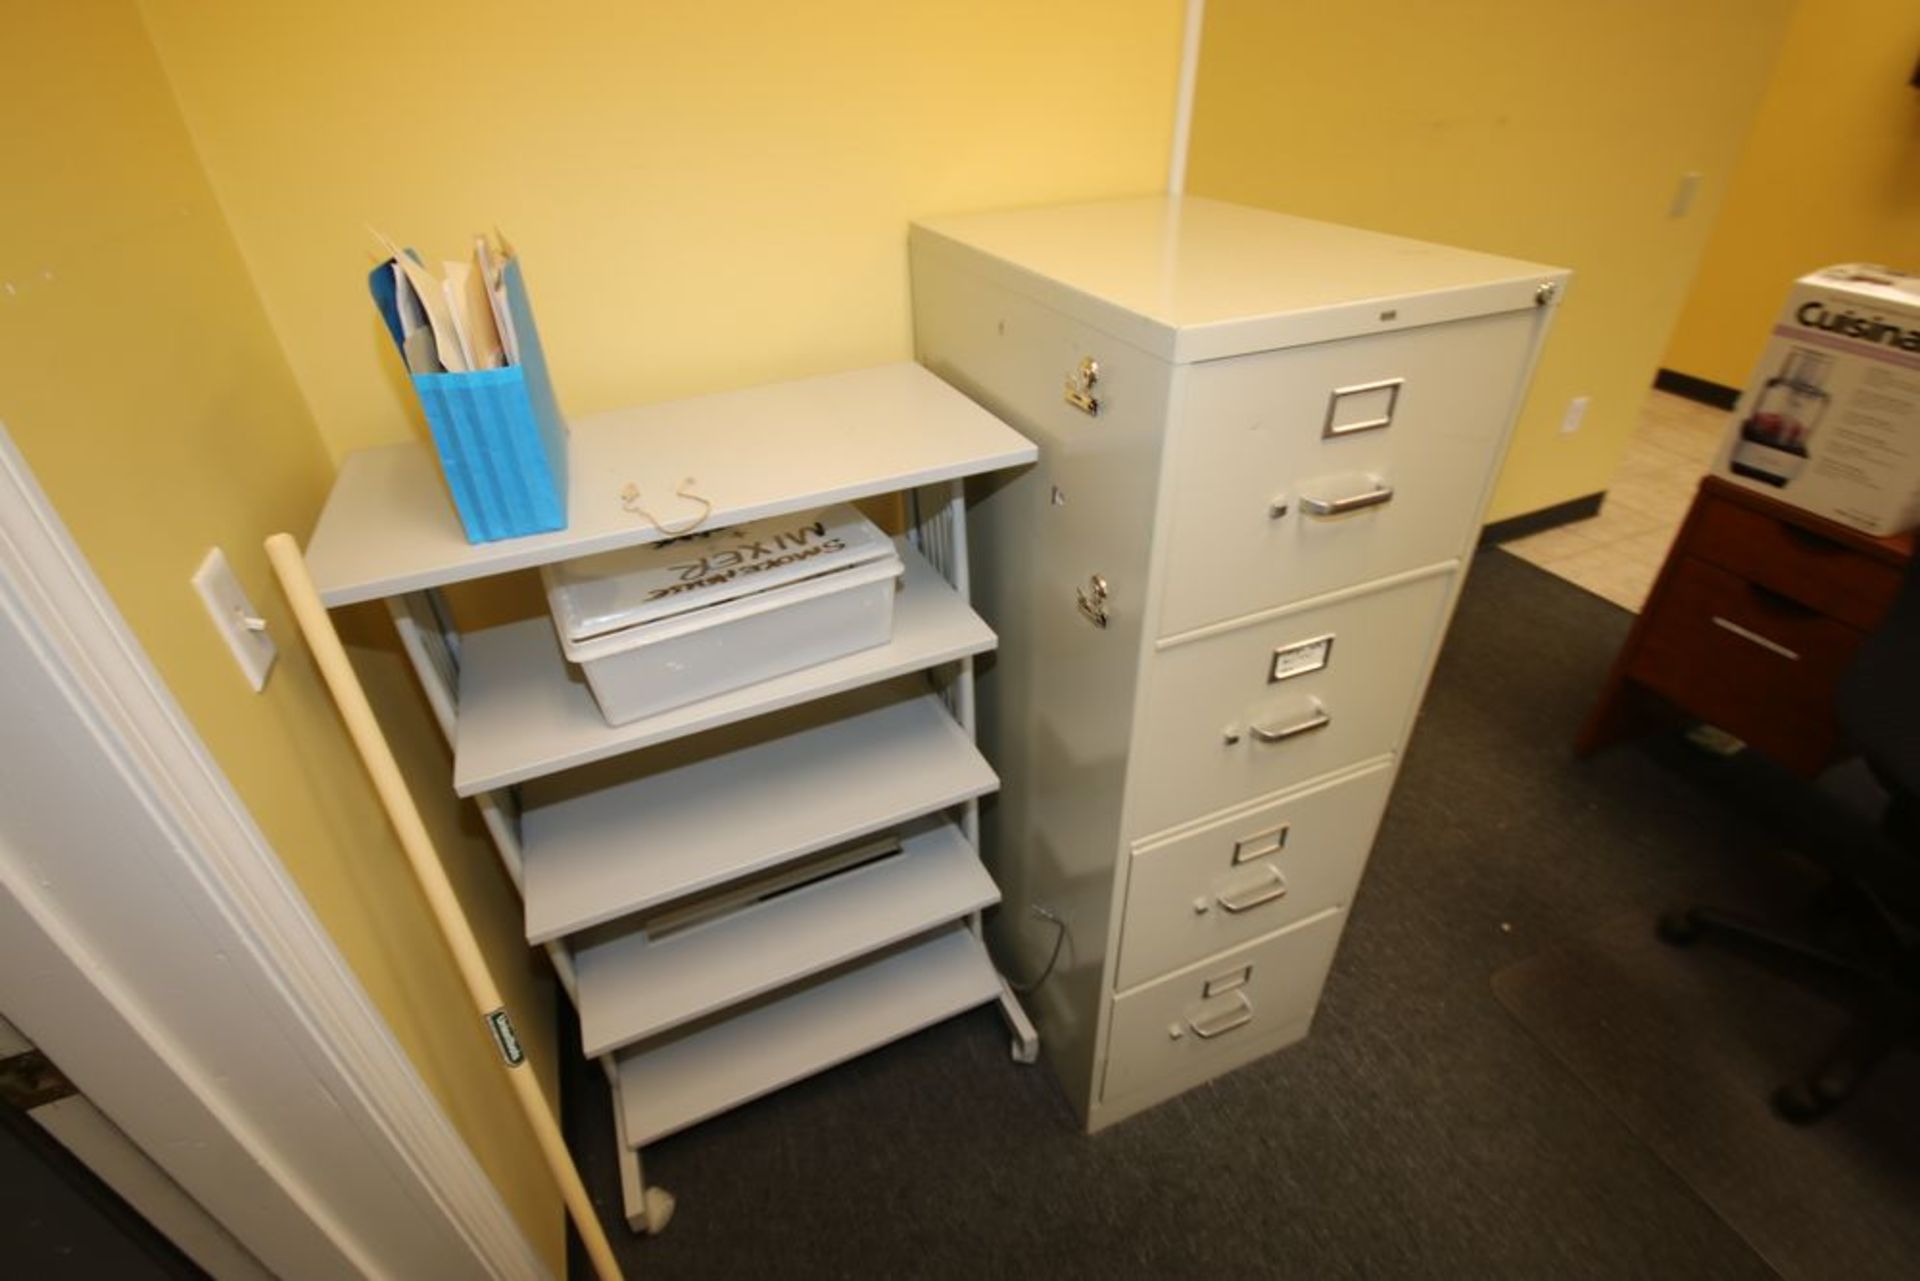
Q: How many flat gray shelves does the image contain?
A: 5